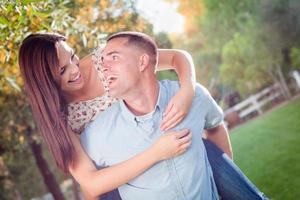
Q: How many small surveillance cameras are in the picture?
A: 0